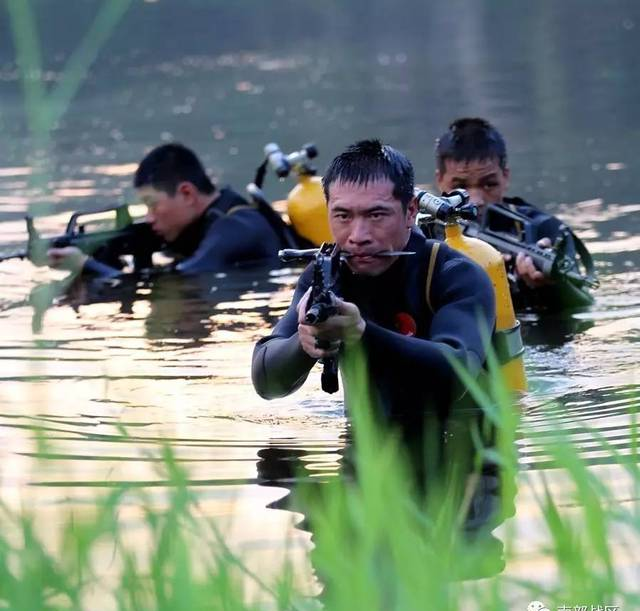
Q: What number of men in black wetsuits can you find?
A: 3